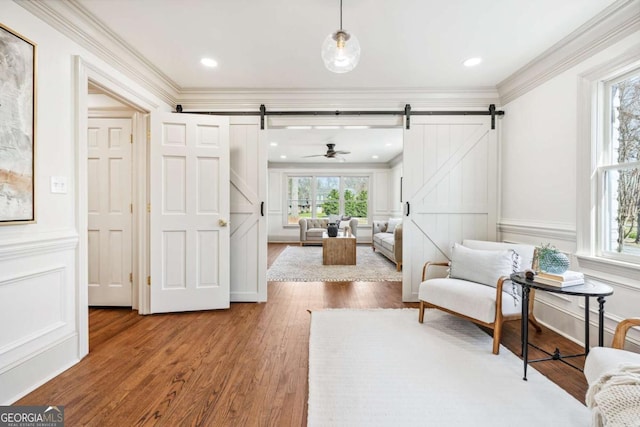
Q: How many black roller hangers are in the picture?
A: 4